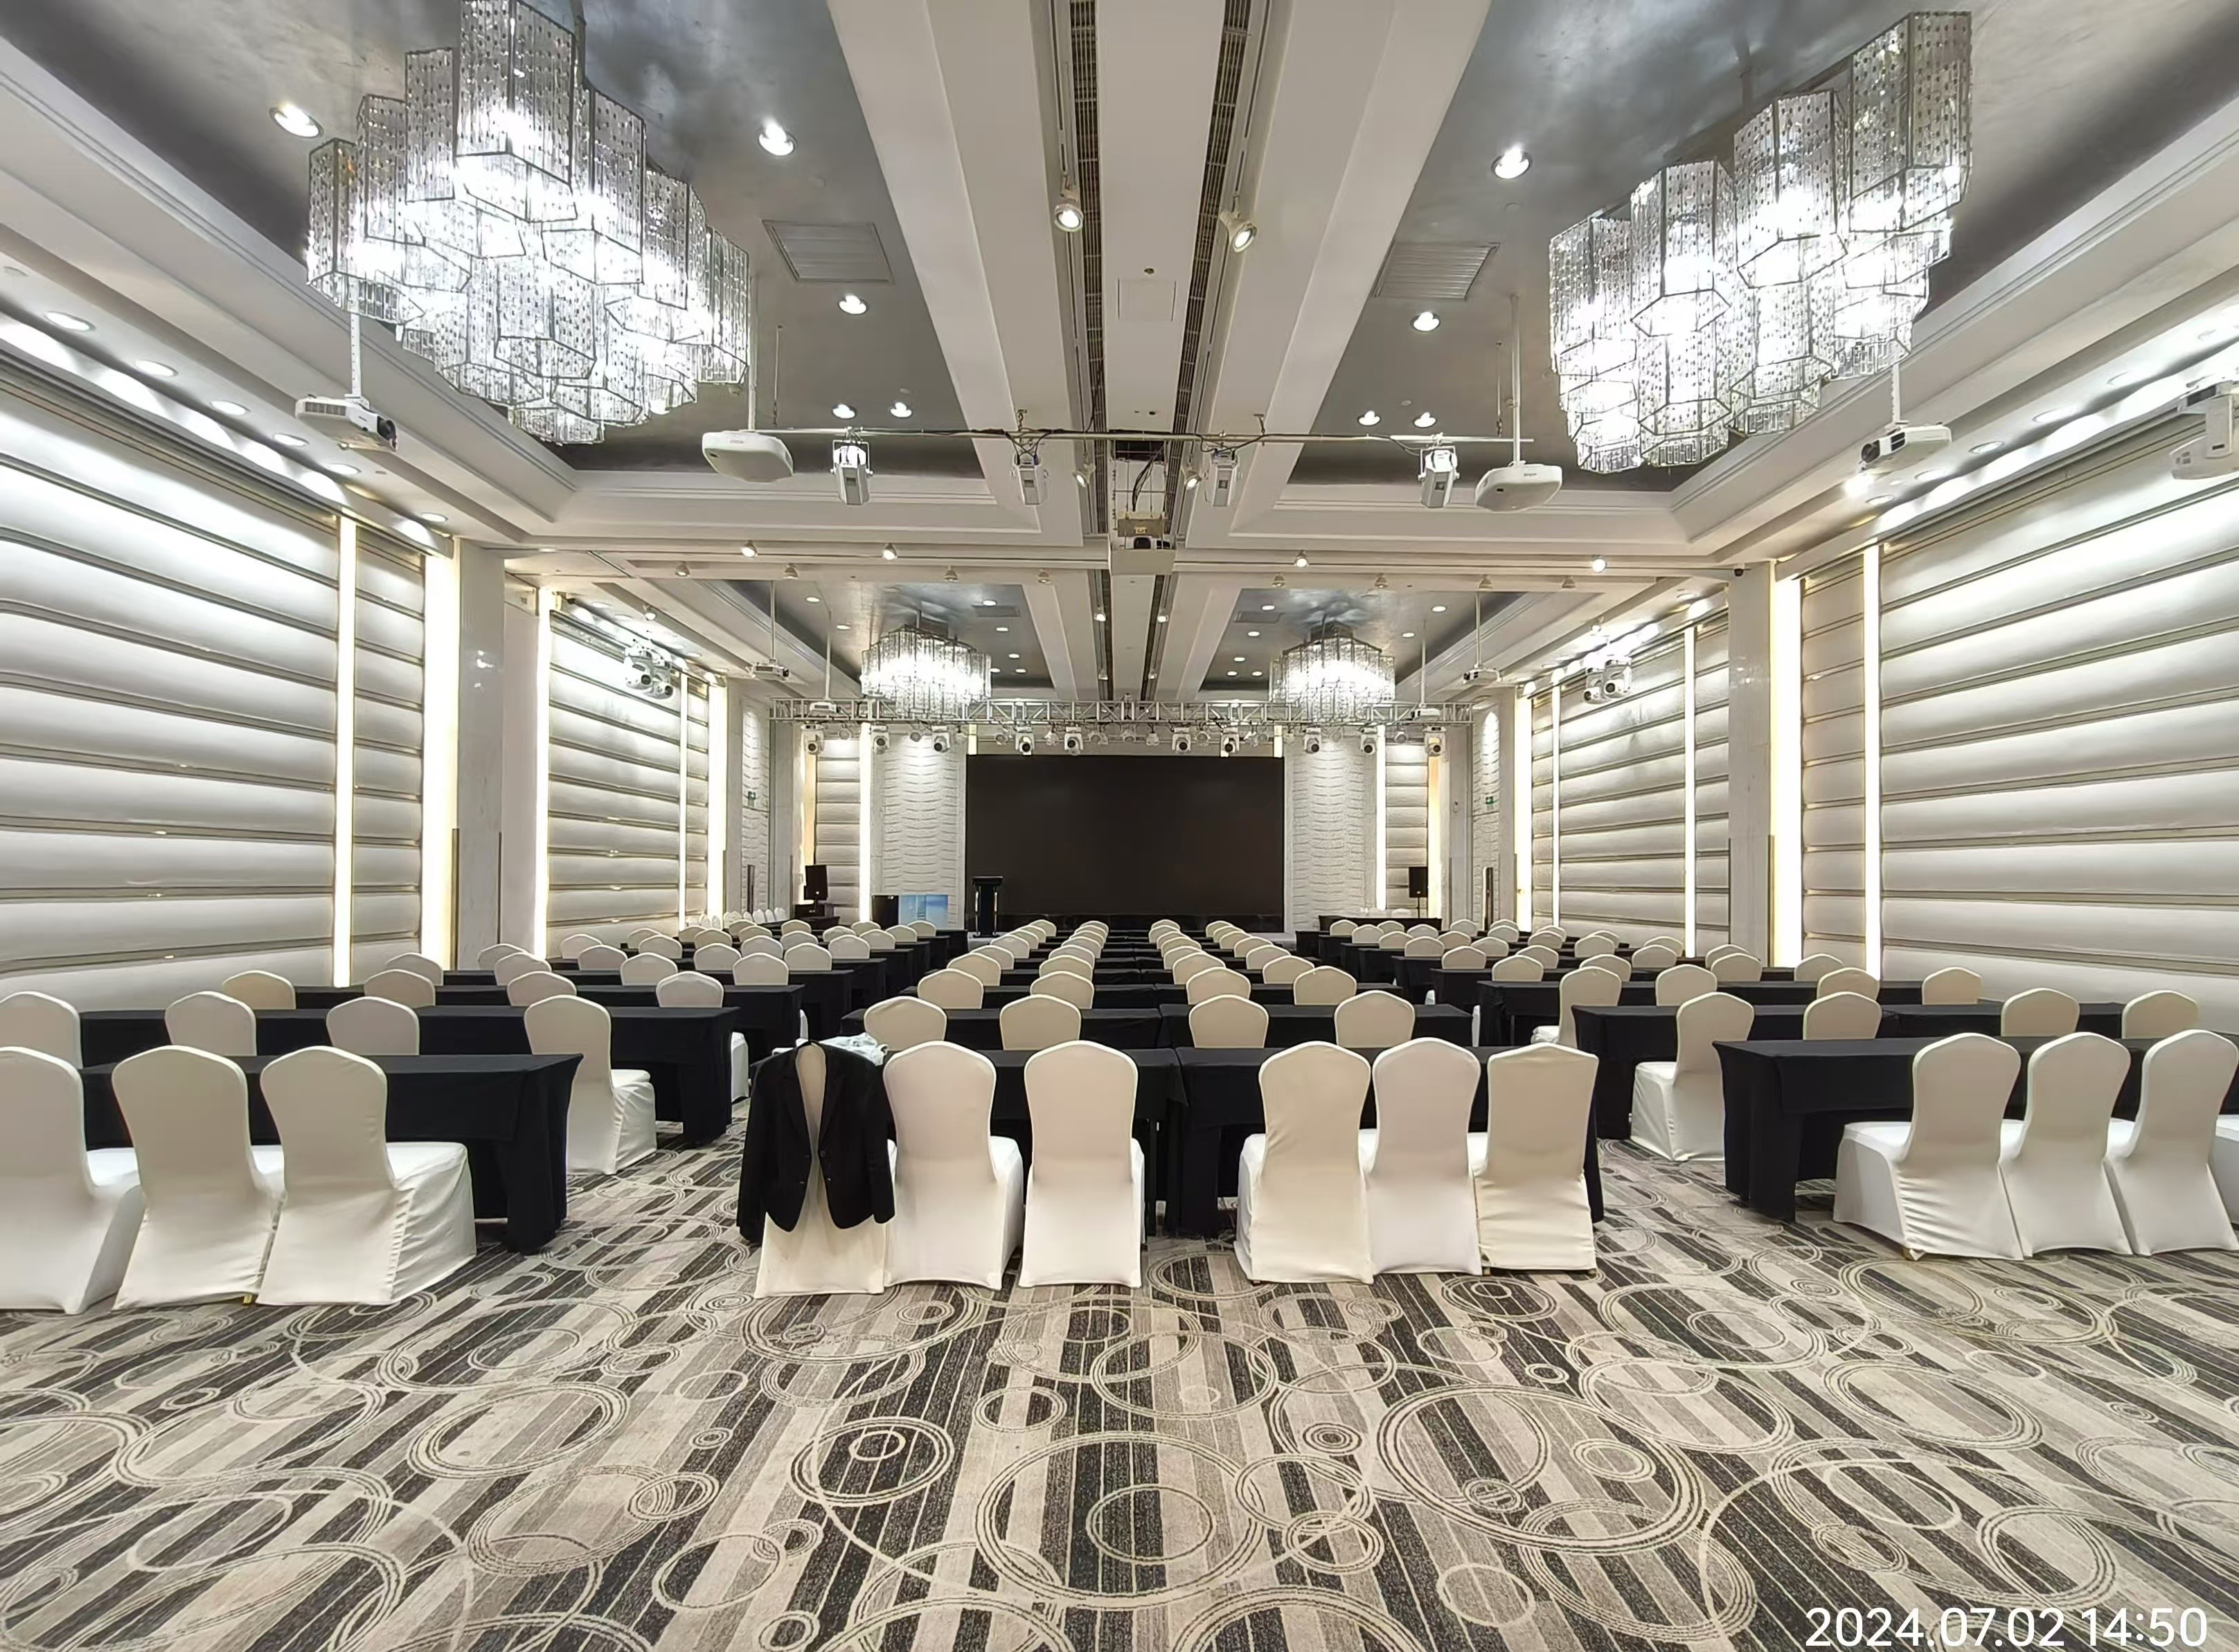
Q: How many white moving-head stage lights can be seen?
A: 15